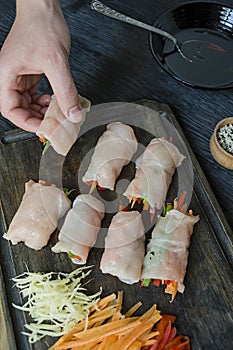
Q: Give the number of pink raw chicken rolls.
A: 7